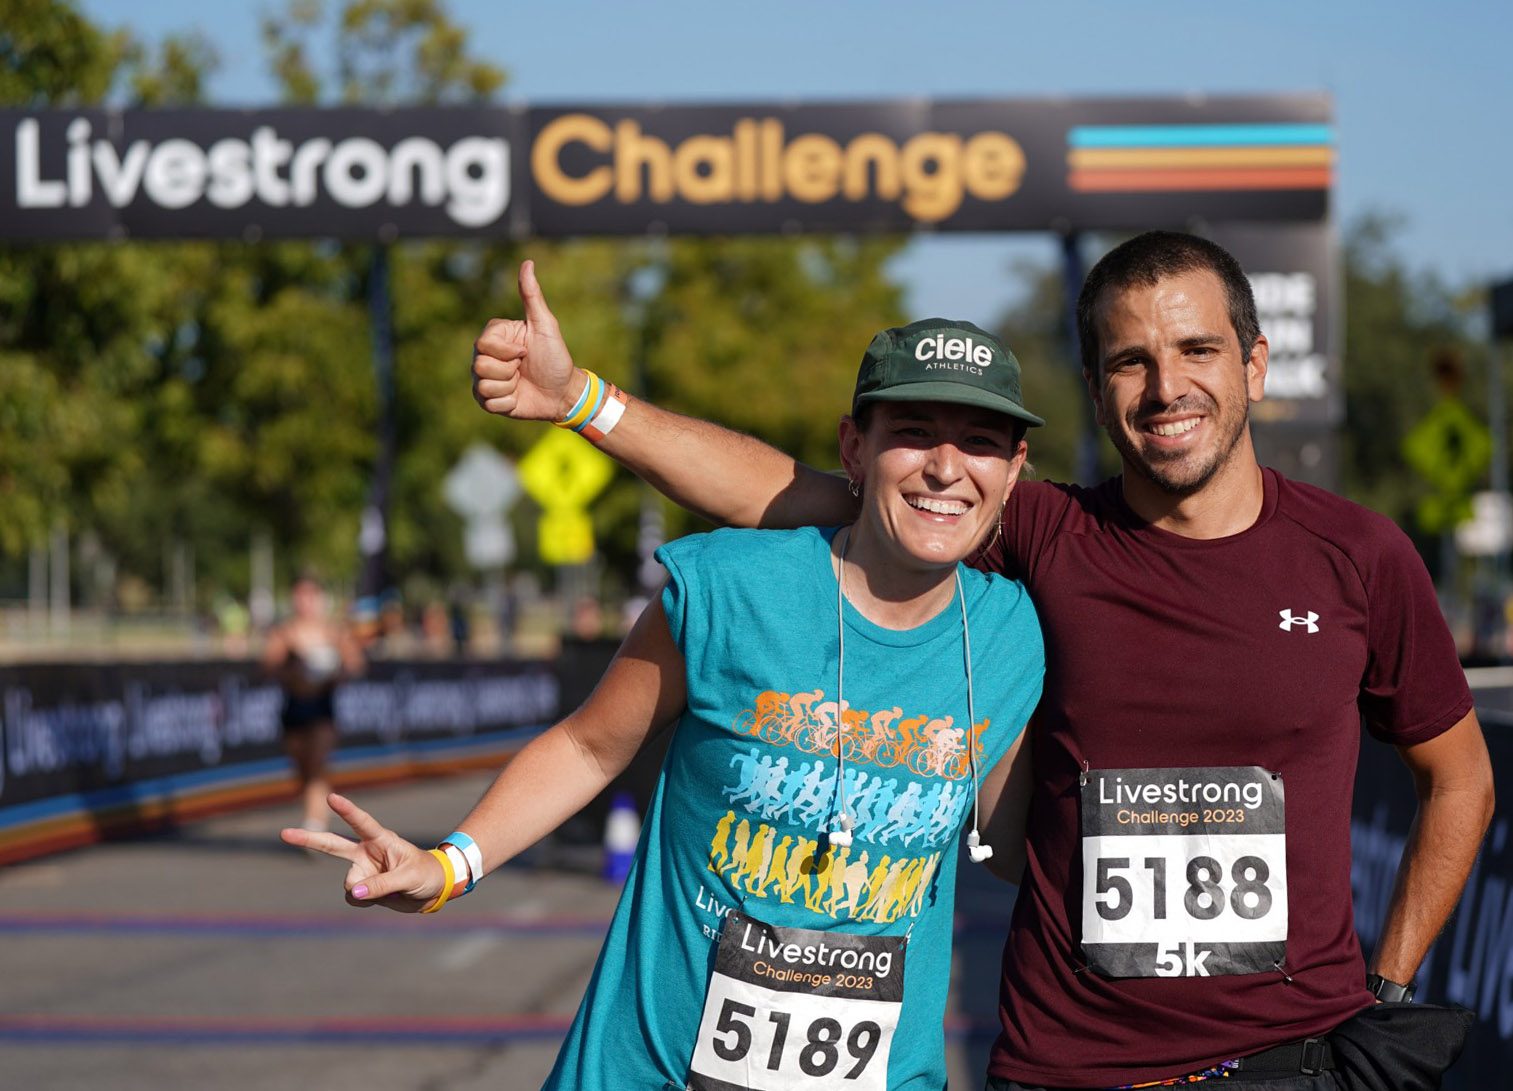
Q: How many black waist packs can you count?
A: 1